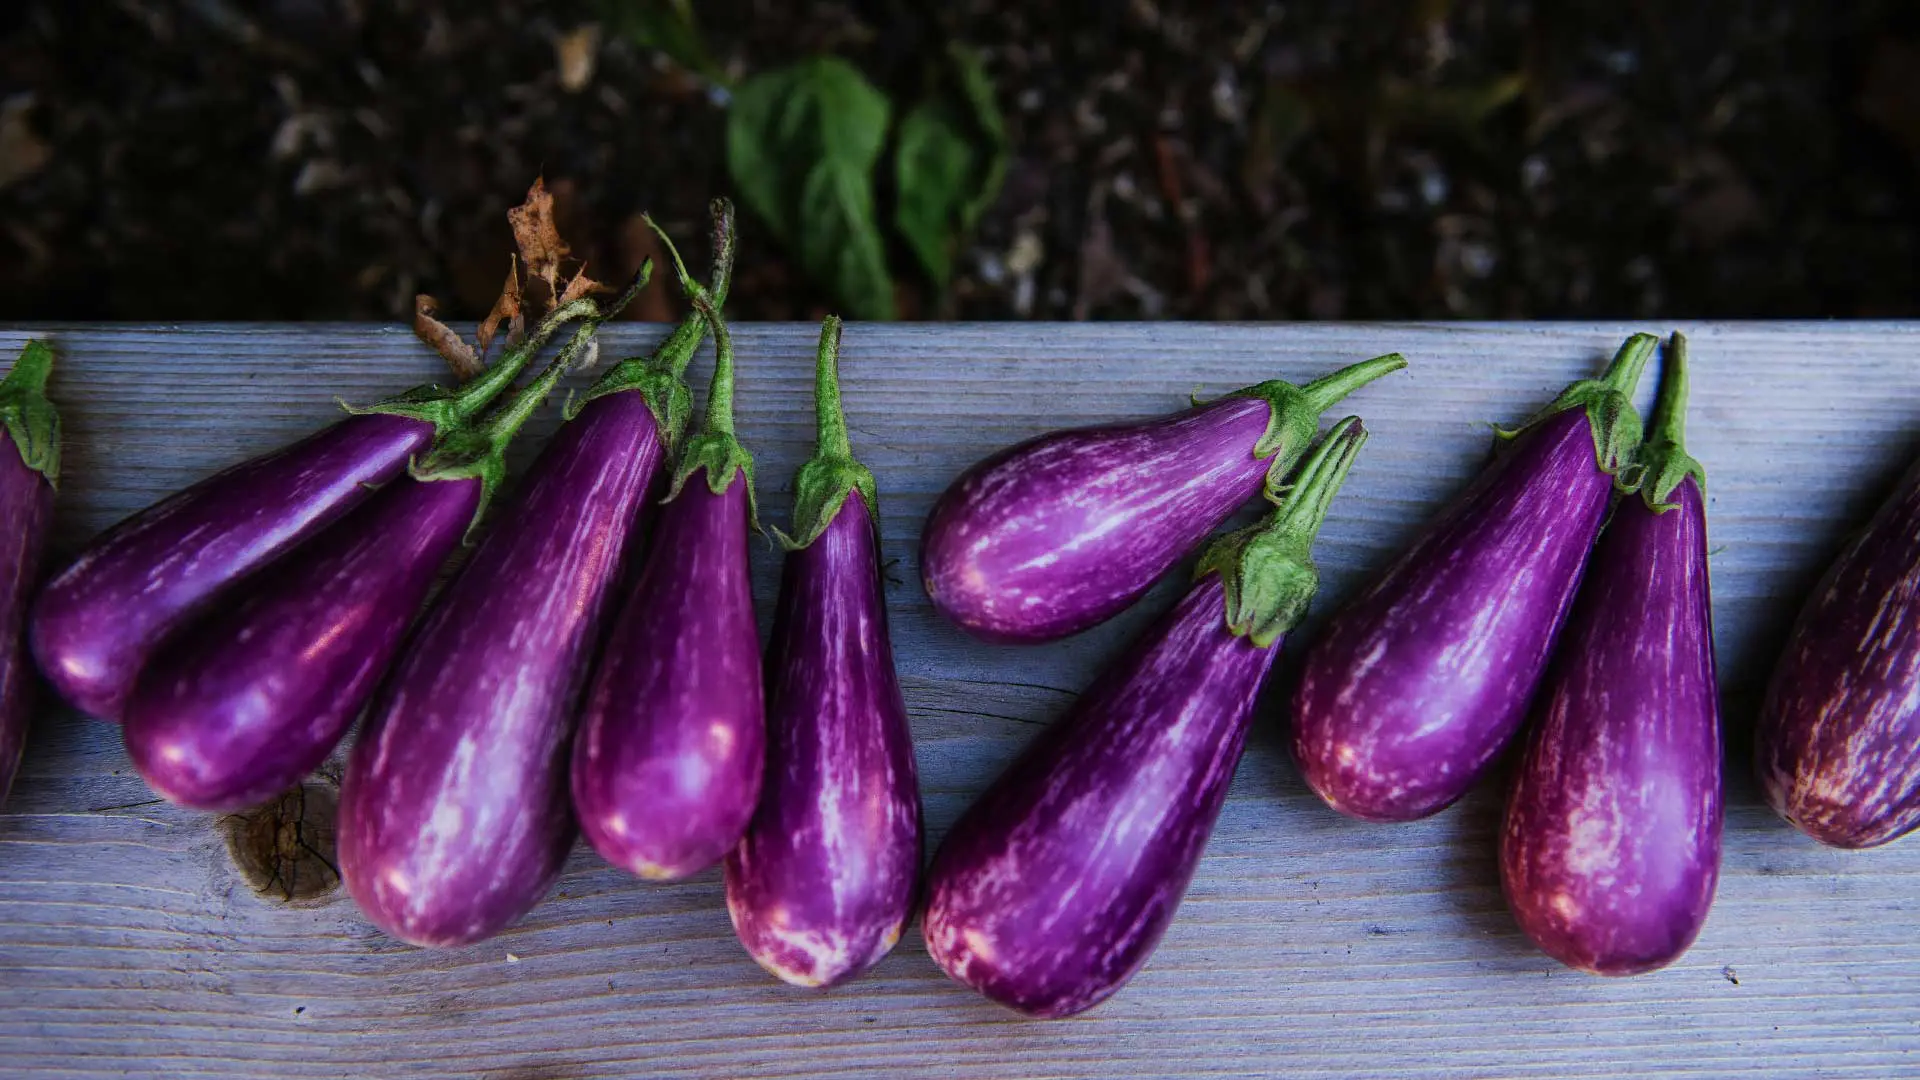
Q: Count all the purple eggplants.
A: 11